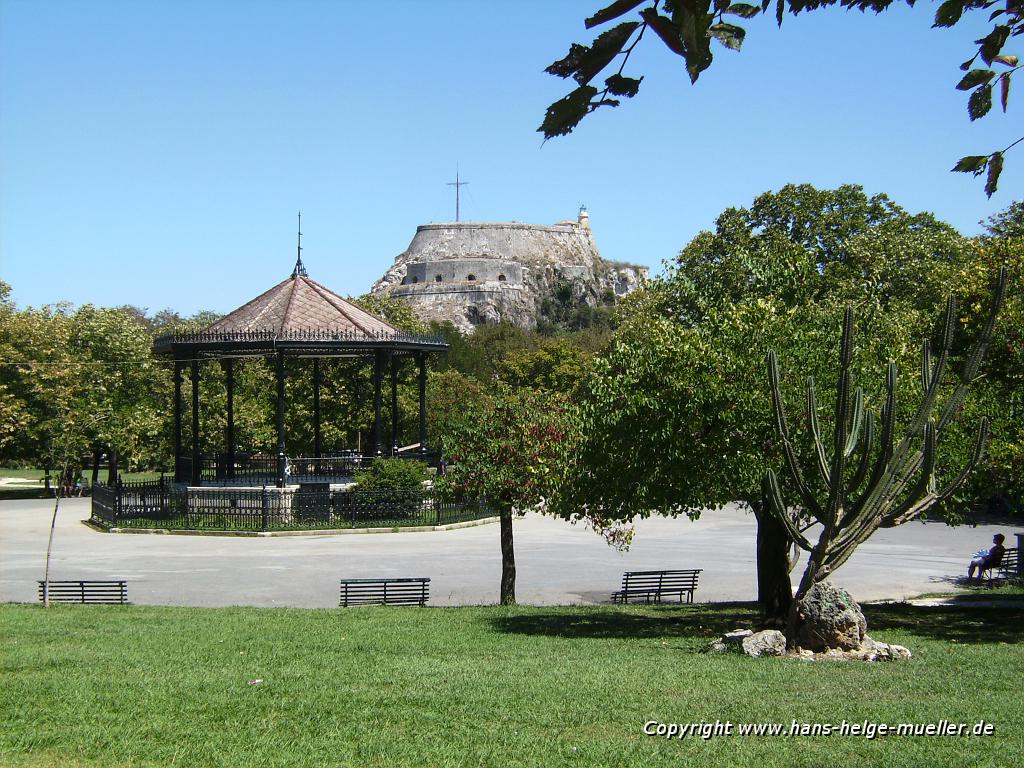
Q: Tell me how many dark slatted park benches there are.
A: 4